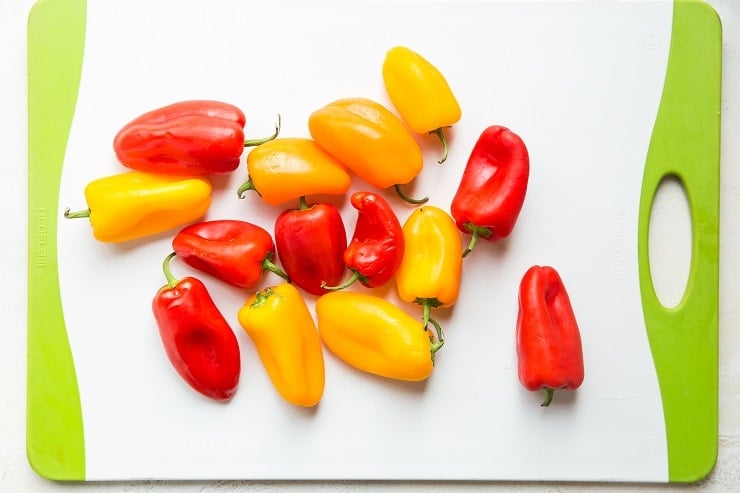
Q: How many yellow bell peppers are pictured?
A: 5